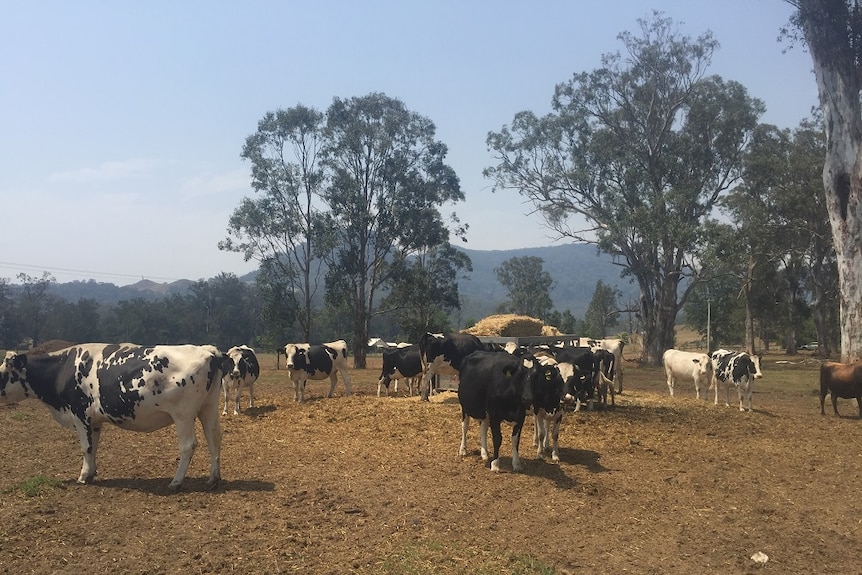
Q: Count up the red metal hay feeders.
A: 0